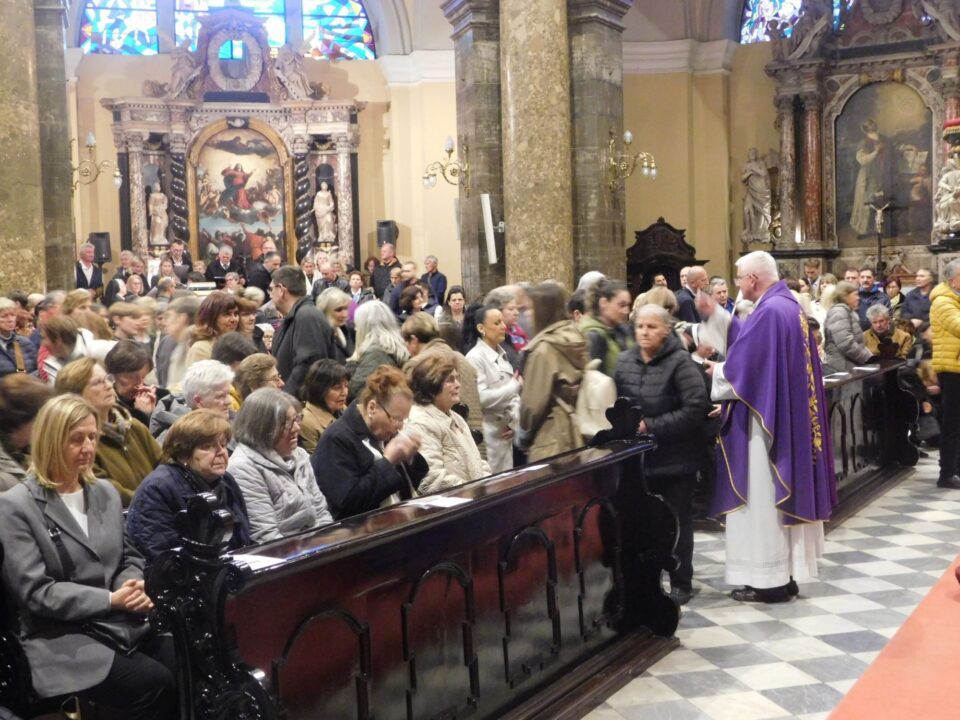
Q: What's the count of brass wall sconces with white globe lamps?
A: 3